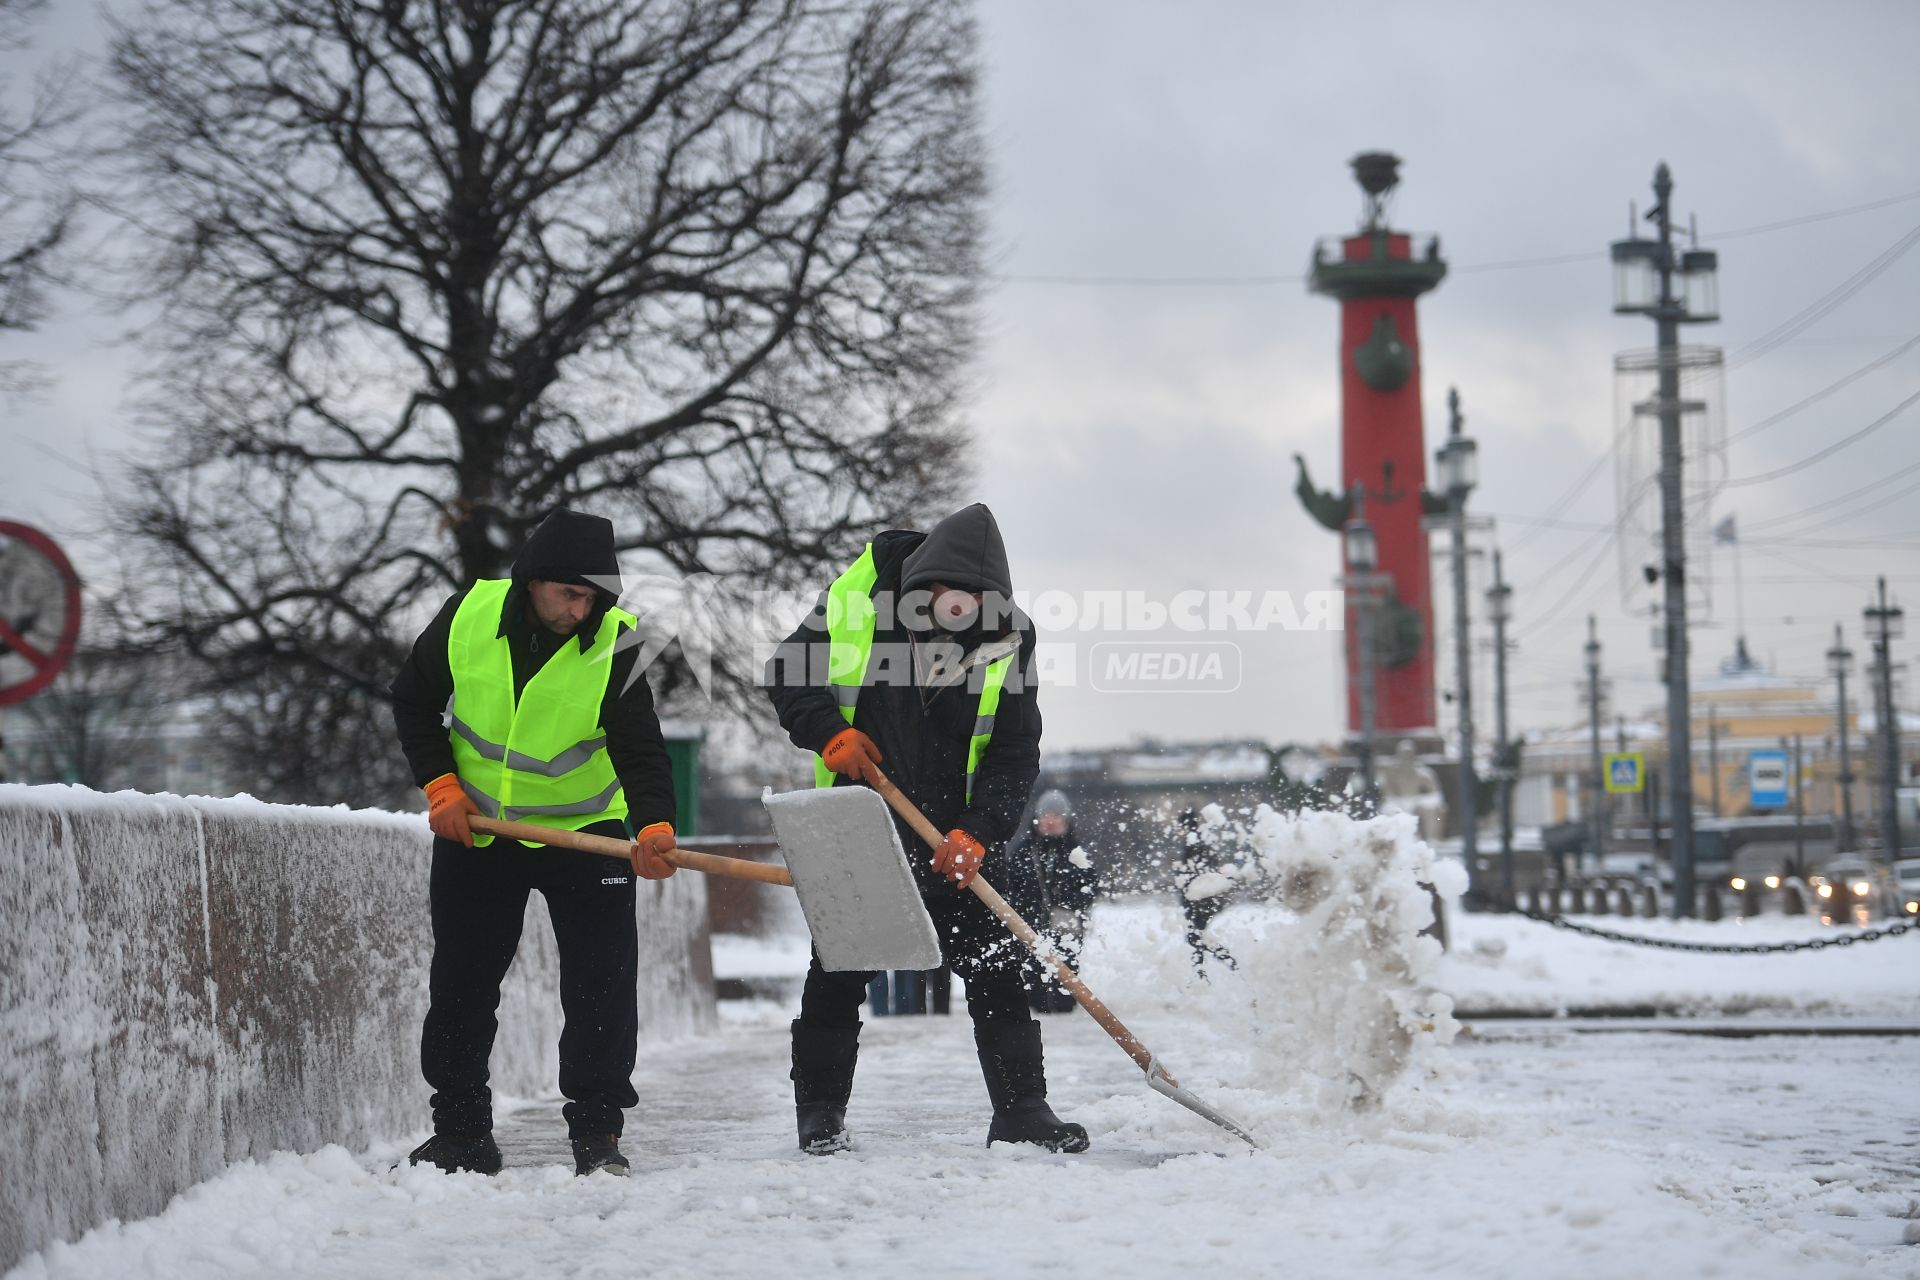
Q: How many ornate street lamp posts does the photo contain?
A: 7